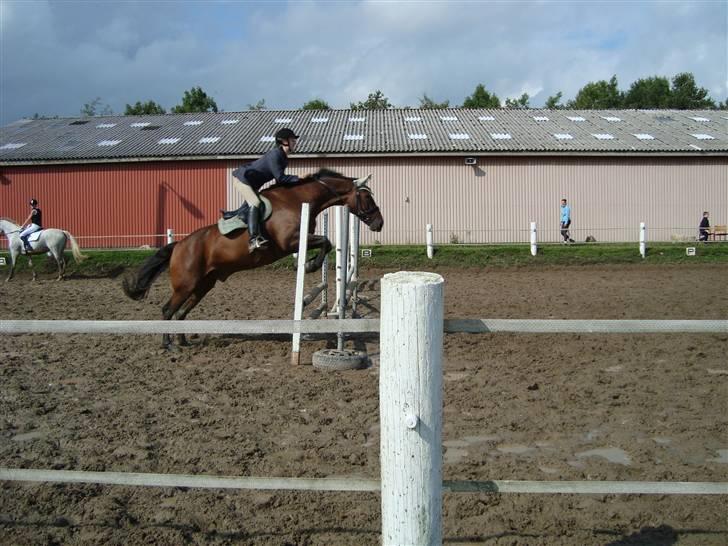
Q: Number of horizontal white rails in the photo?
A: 2